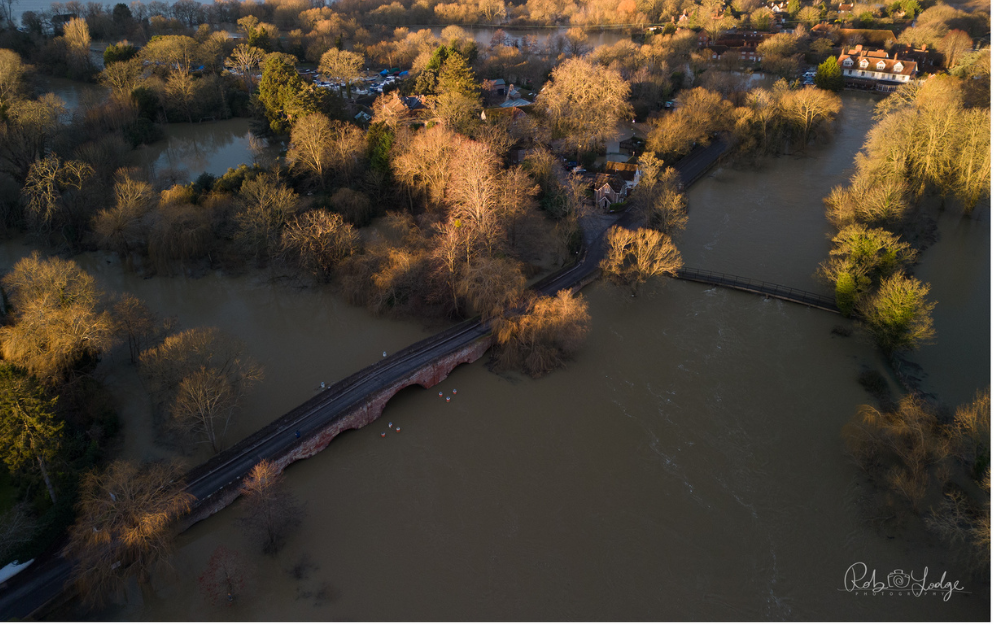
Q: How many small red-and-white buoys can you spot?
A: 6